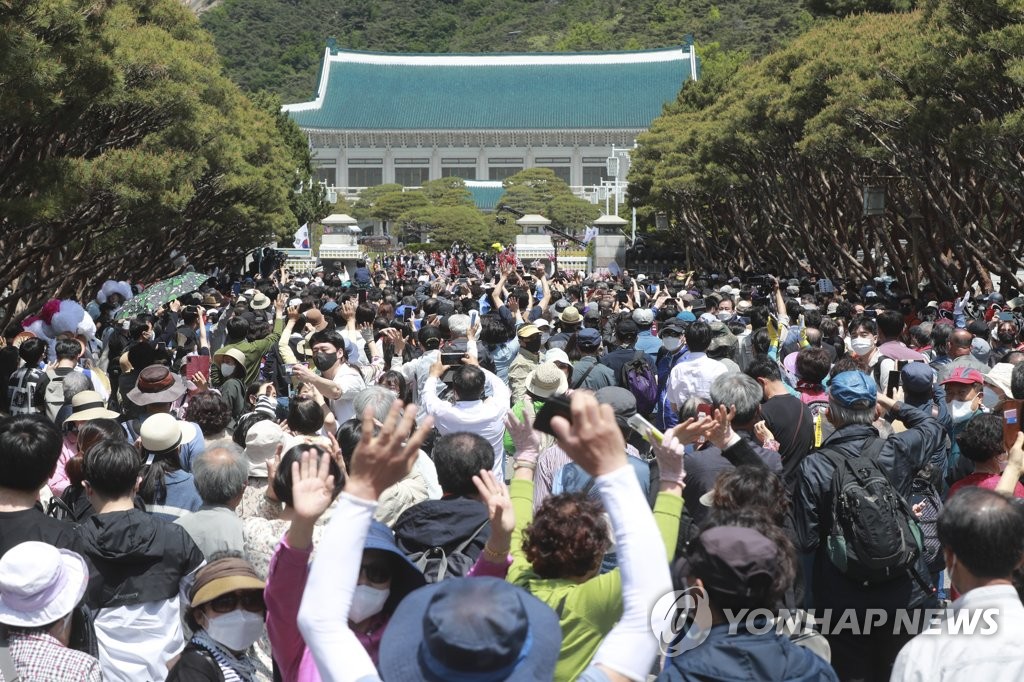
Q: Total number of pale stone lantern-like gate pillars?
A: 3